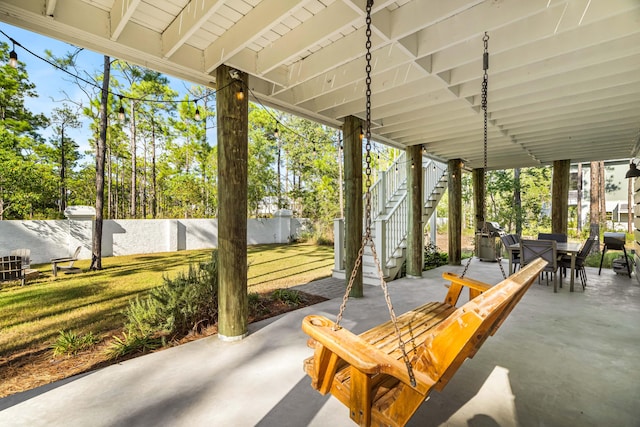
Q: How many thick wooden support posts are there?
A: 6